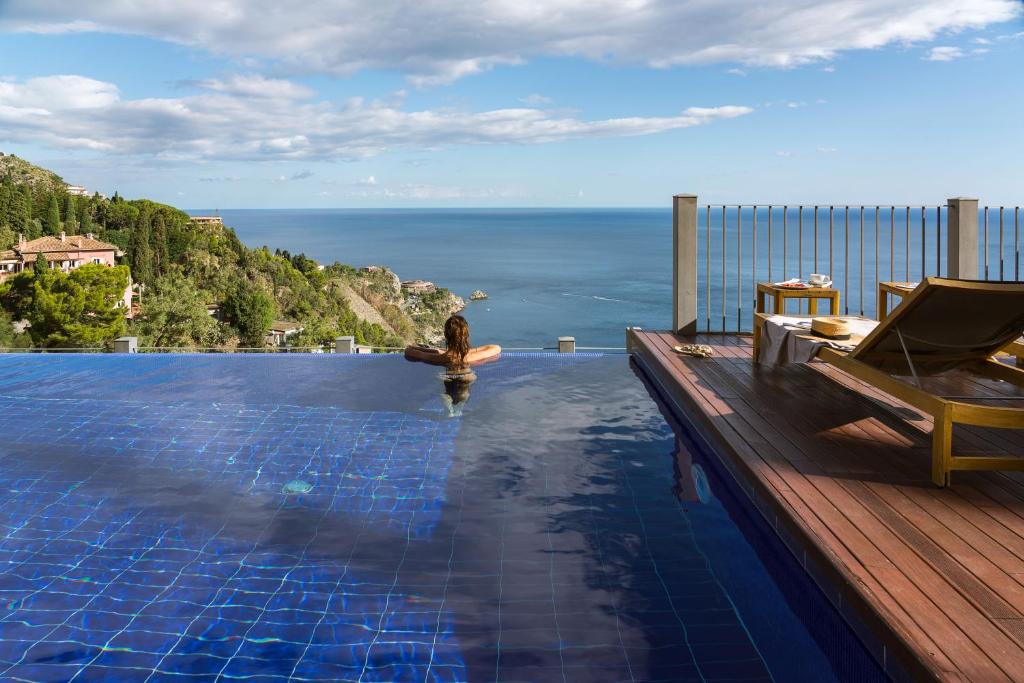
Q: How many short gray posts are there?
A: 3